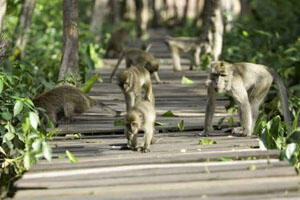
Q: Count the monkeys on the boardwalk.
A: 7